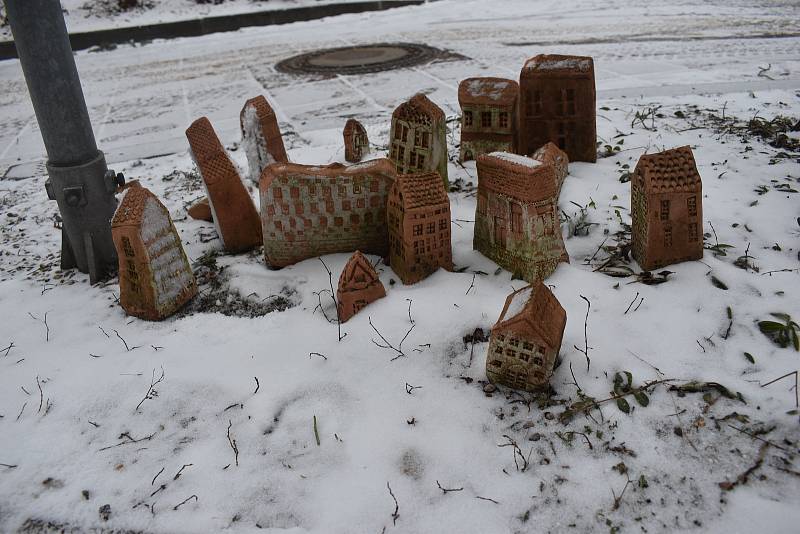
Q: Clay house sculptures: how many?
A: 14